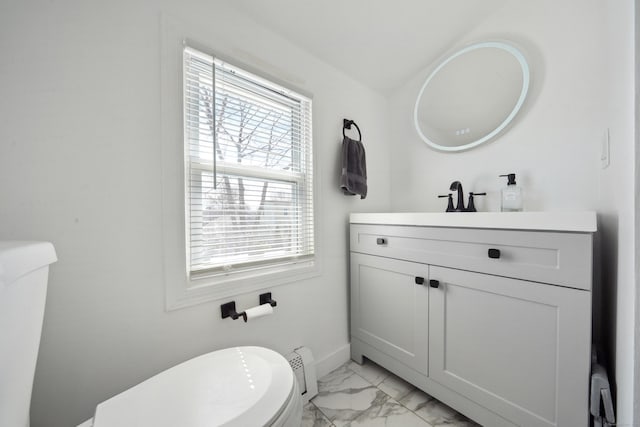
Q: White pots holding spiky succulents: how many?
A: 0